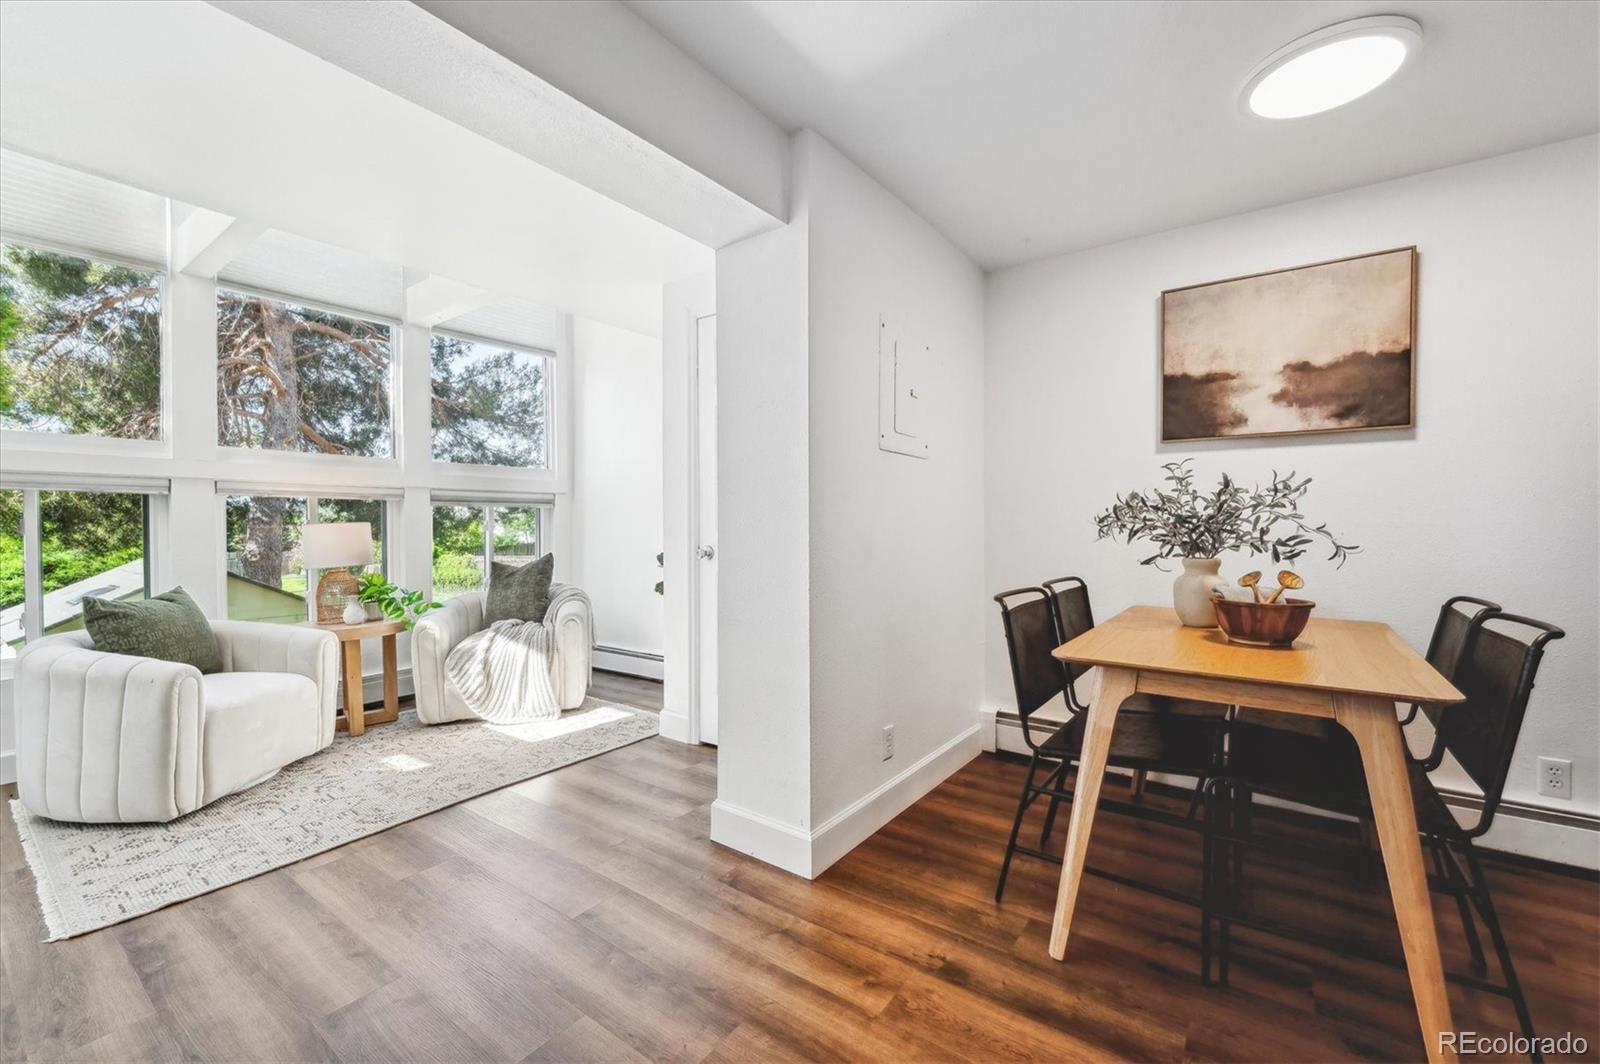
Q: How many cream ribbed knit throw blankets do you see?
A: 1